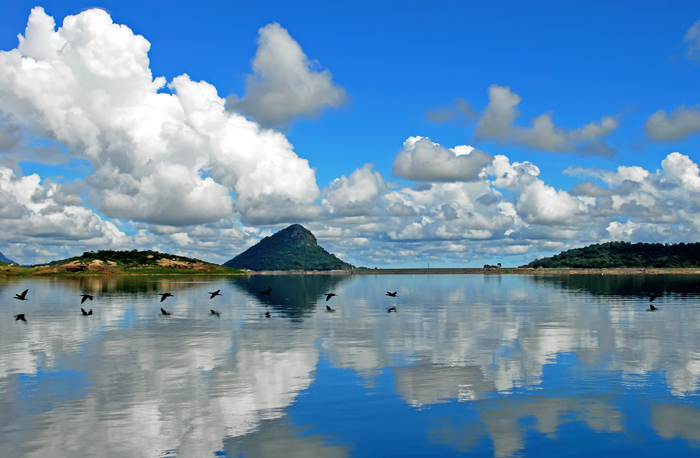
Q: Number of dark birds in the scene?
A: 8